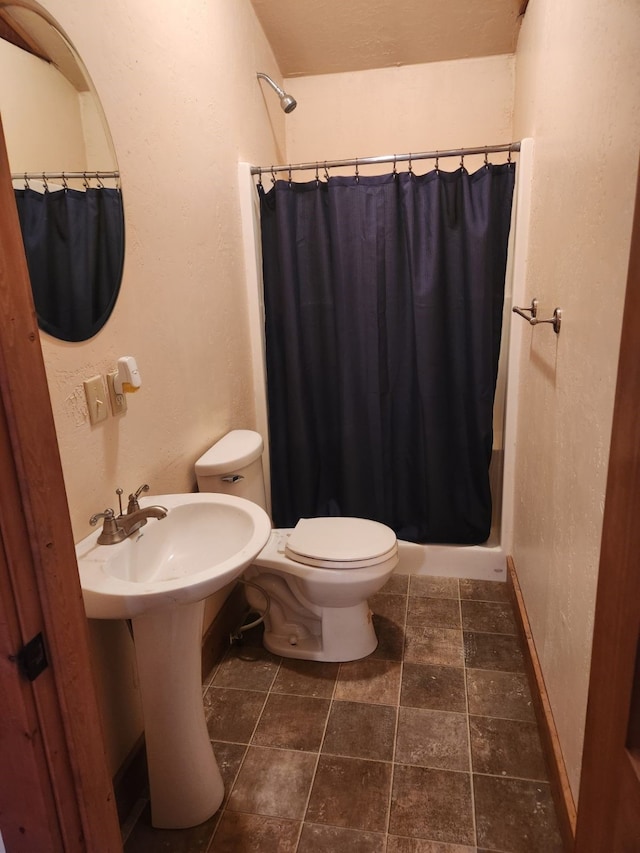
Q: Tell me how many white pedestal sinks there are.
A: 1